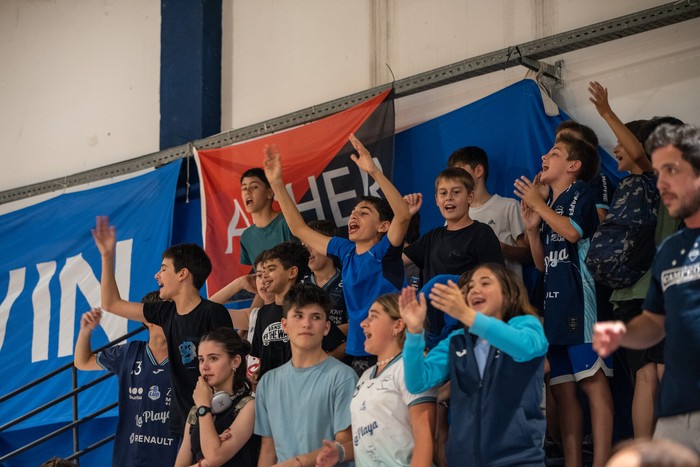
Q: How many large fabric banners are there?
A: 3